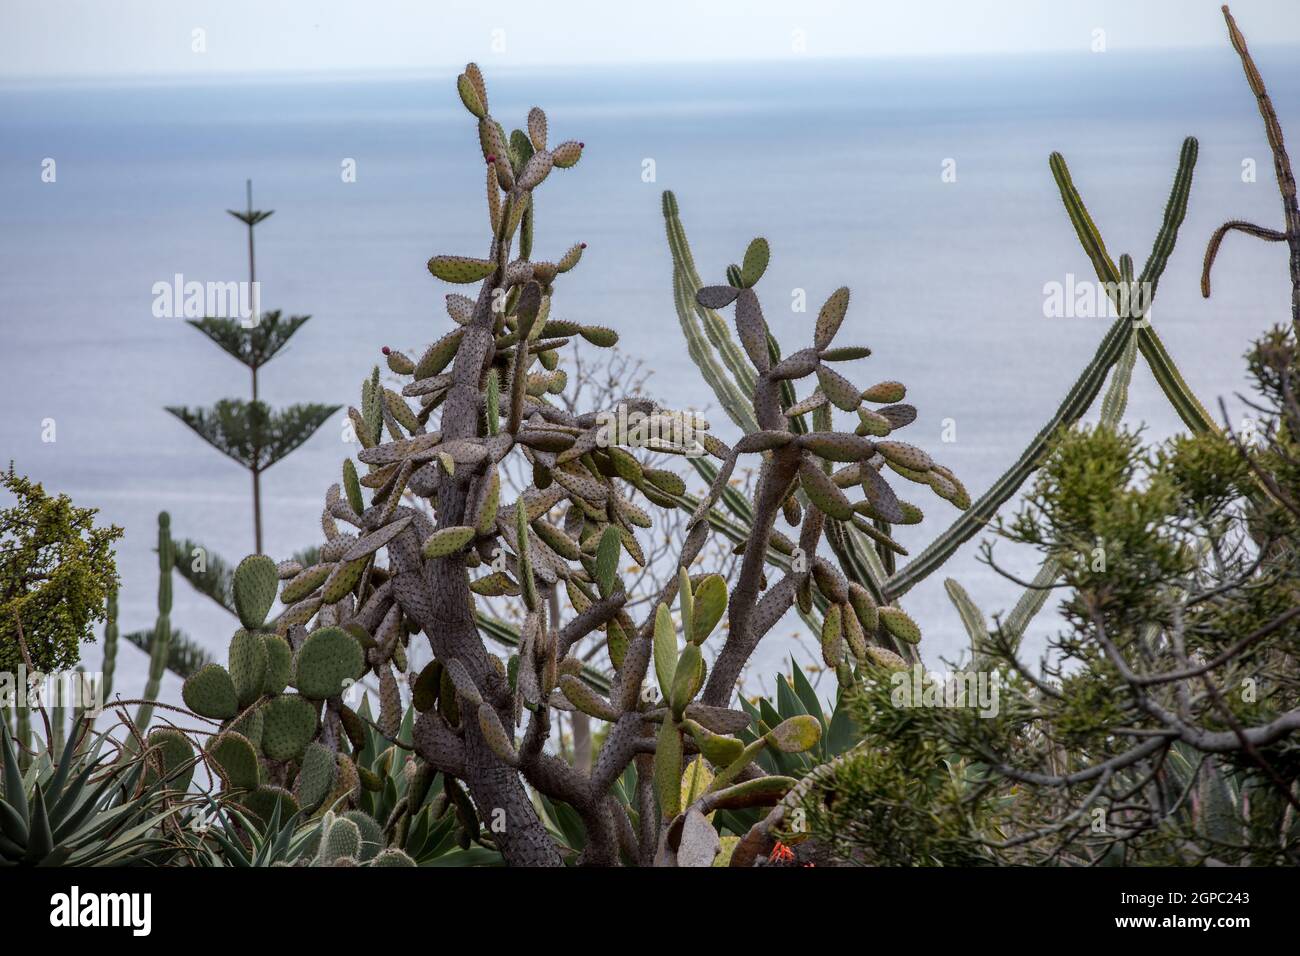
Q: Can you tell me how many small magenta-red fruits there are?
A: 4